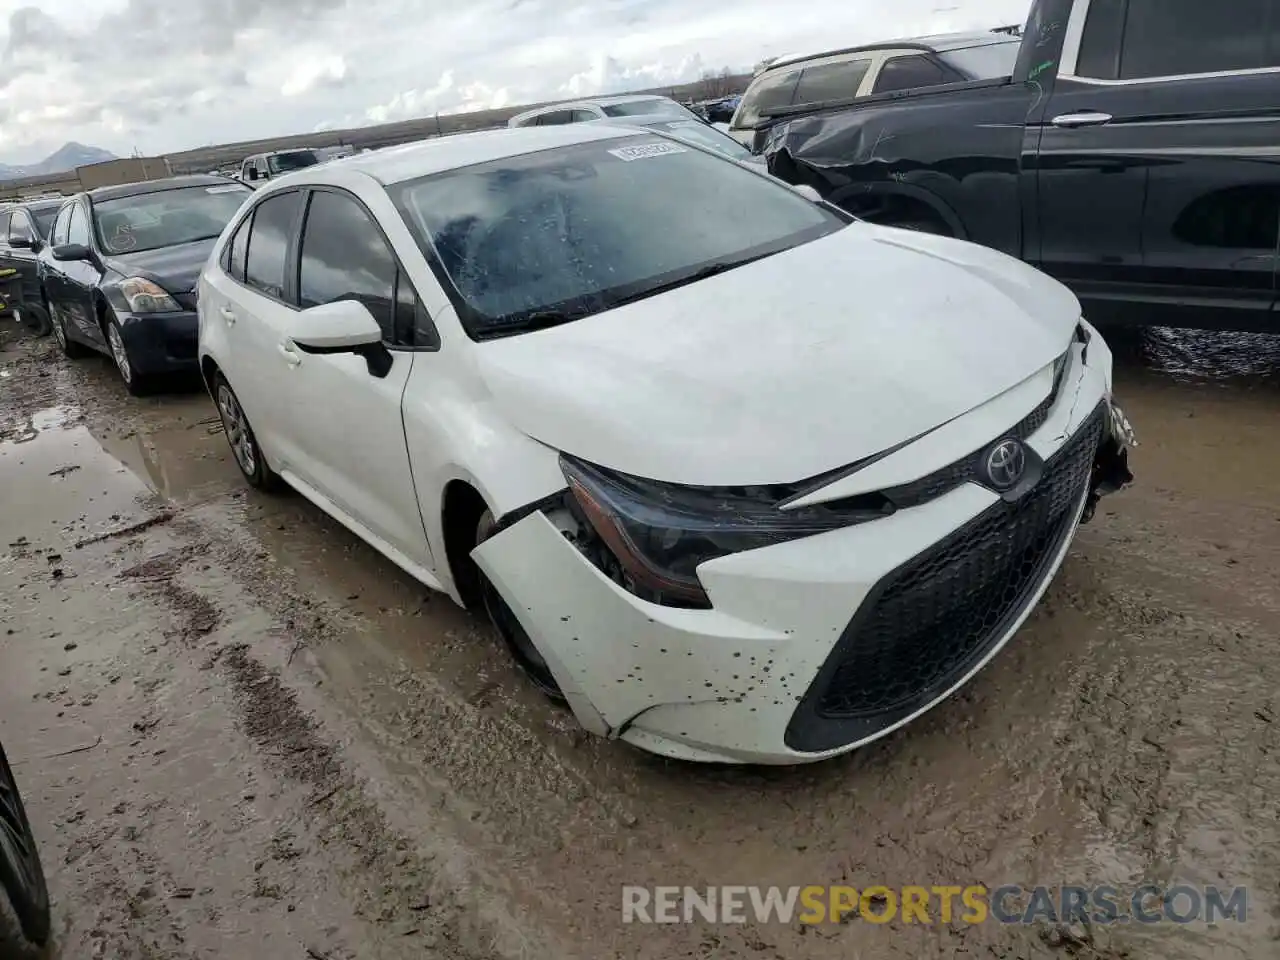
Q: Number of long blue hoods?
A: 0